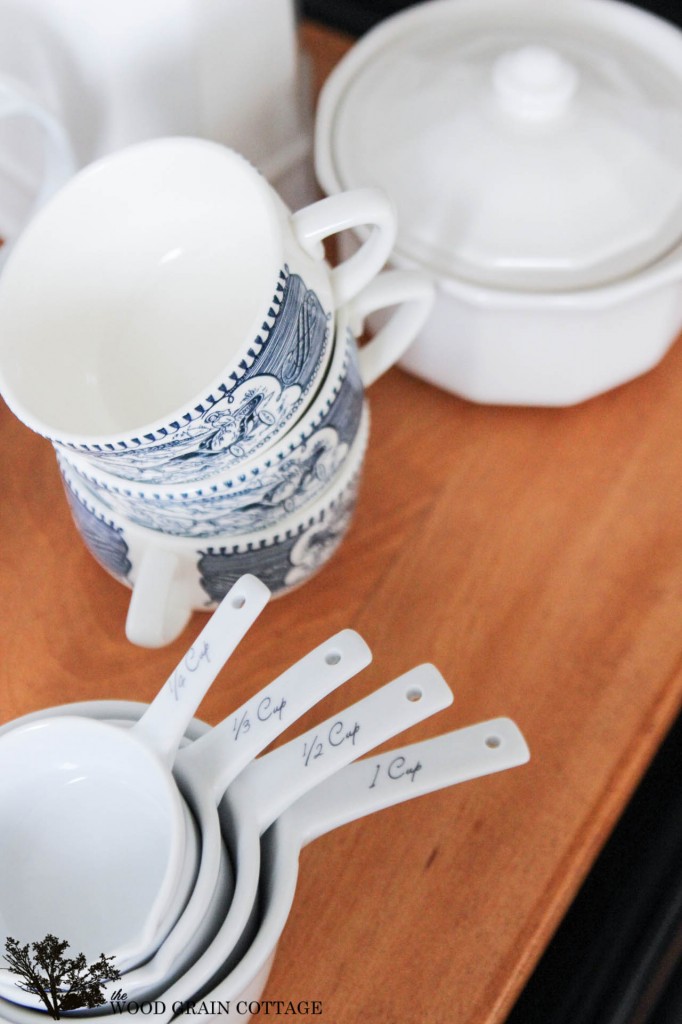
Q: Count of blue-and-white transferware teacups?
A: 3